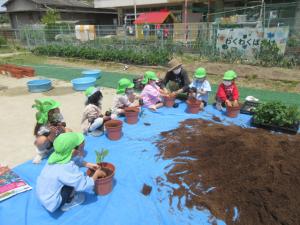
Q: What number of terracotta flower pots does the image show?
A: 6